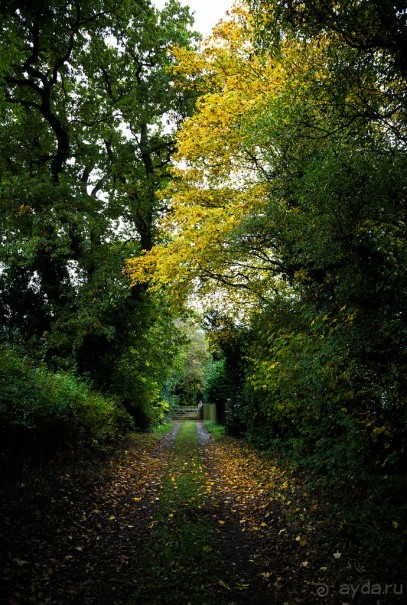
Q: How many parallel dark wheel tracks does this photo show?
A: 2